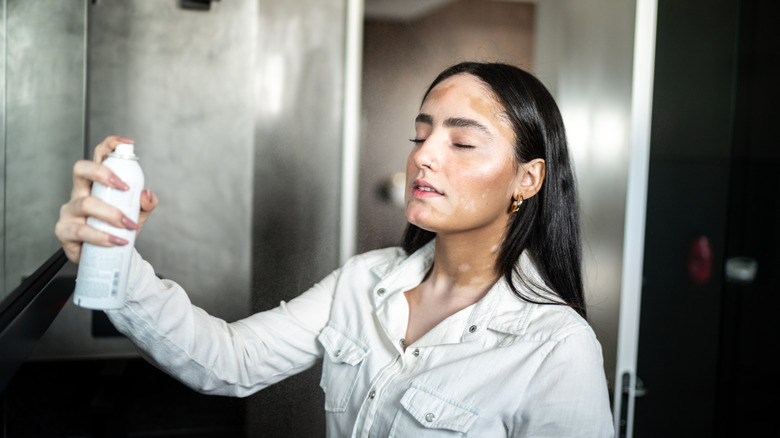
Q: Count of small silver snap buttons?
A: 7